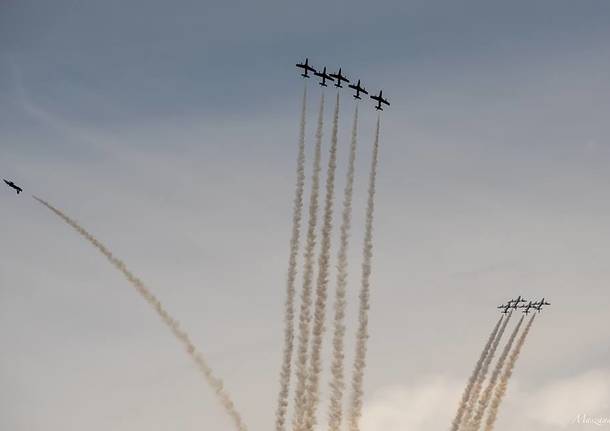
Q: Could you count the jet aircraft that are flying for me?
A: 10